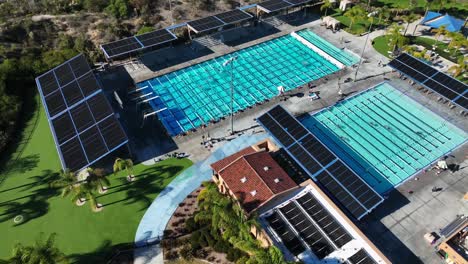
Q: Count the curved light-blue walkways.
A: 1